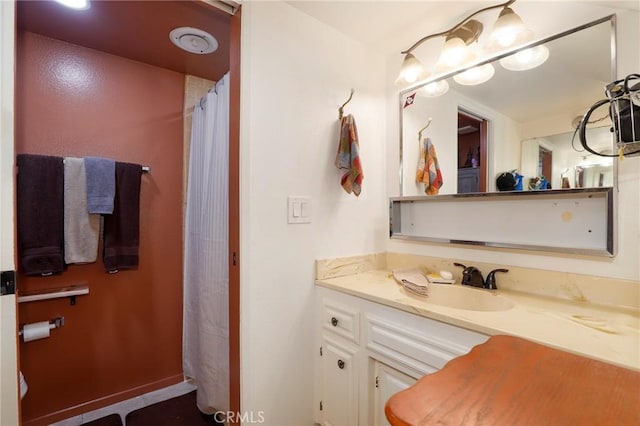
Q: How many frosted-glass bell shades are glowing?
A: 3